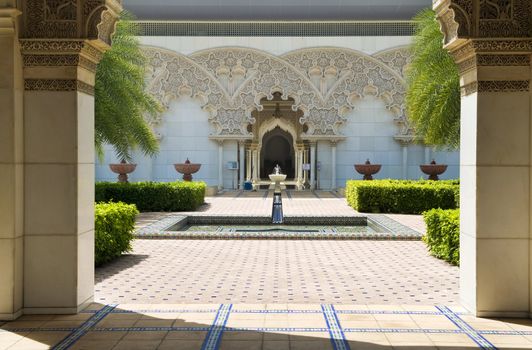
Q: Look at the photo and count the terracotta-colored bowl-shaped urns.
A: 4